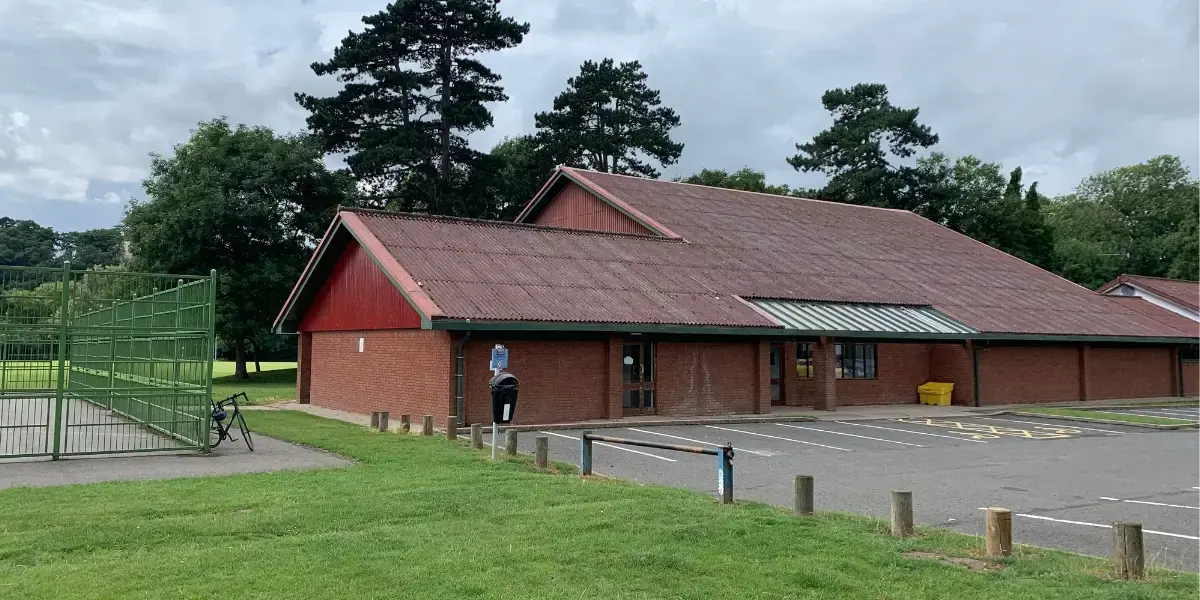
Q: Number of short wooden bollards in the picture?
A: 12